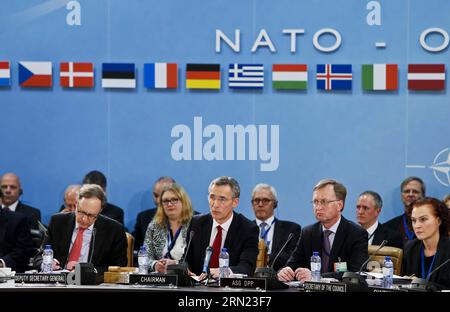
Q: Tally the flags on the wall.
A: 11